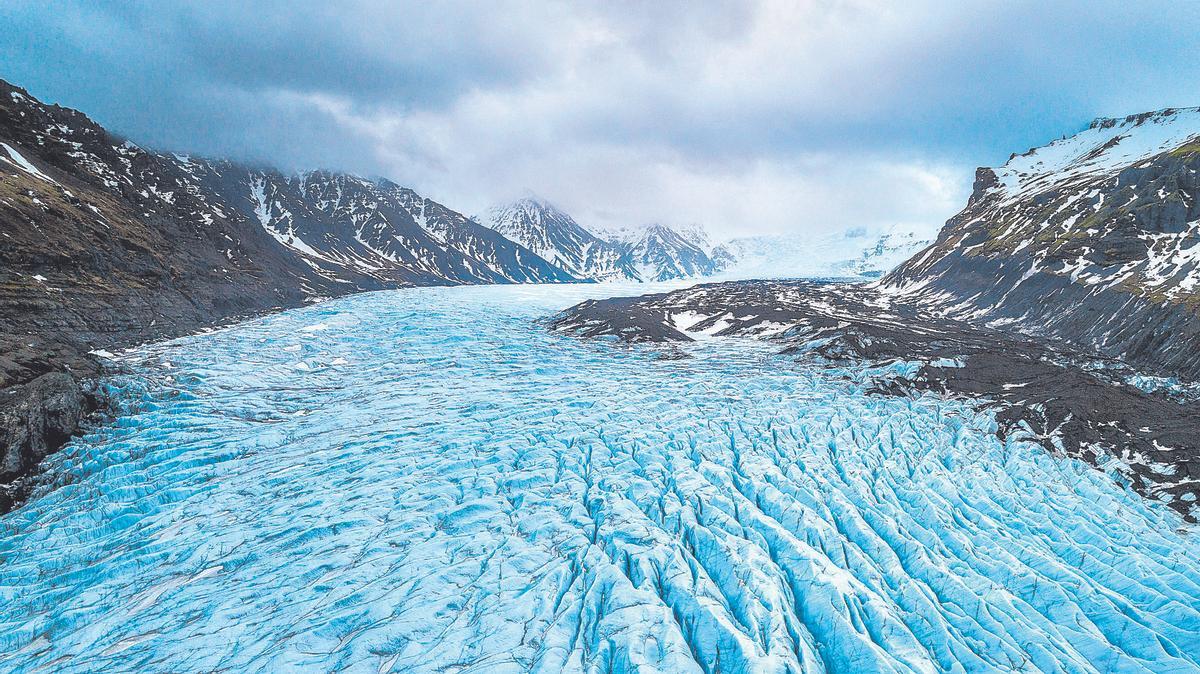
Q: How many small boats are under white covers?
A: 0